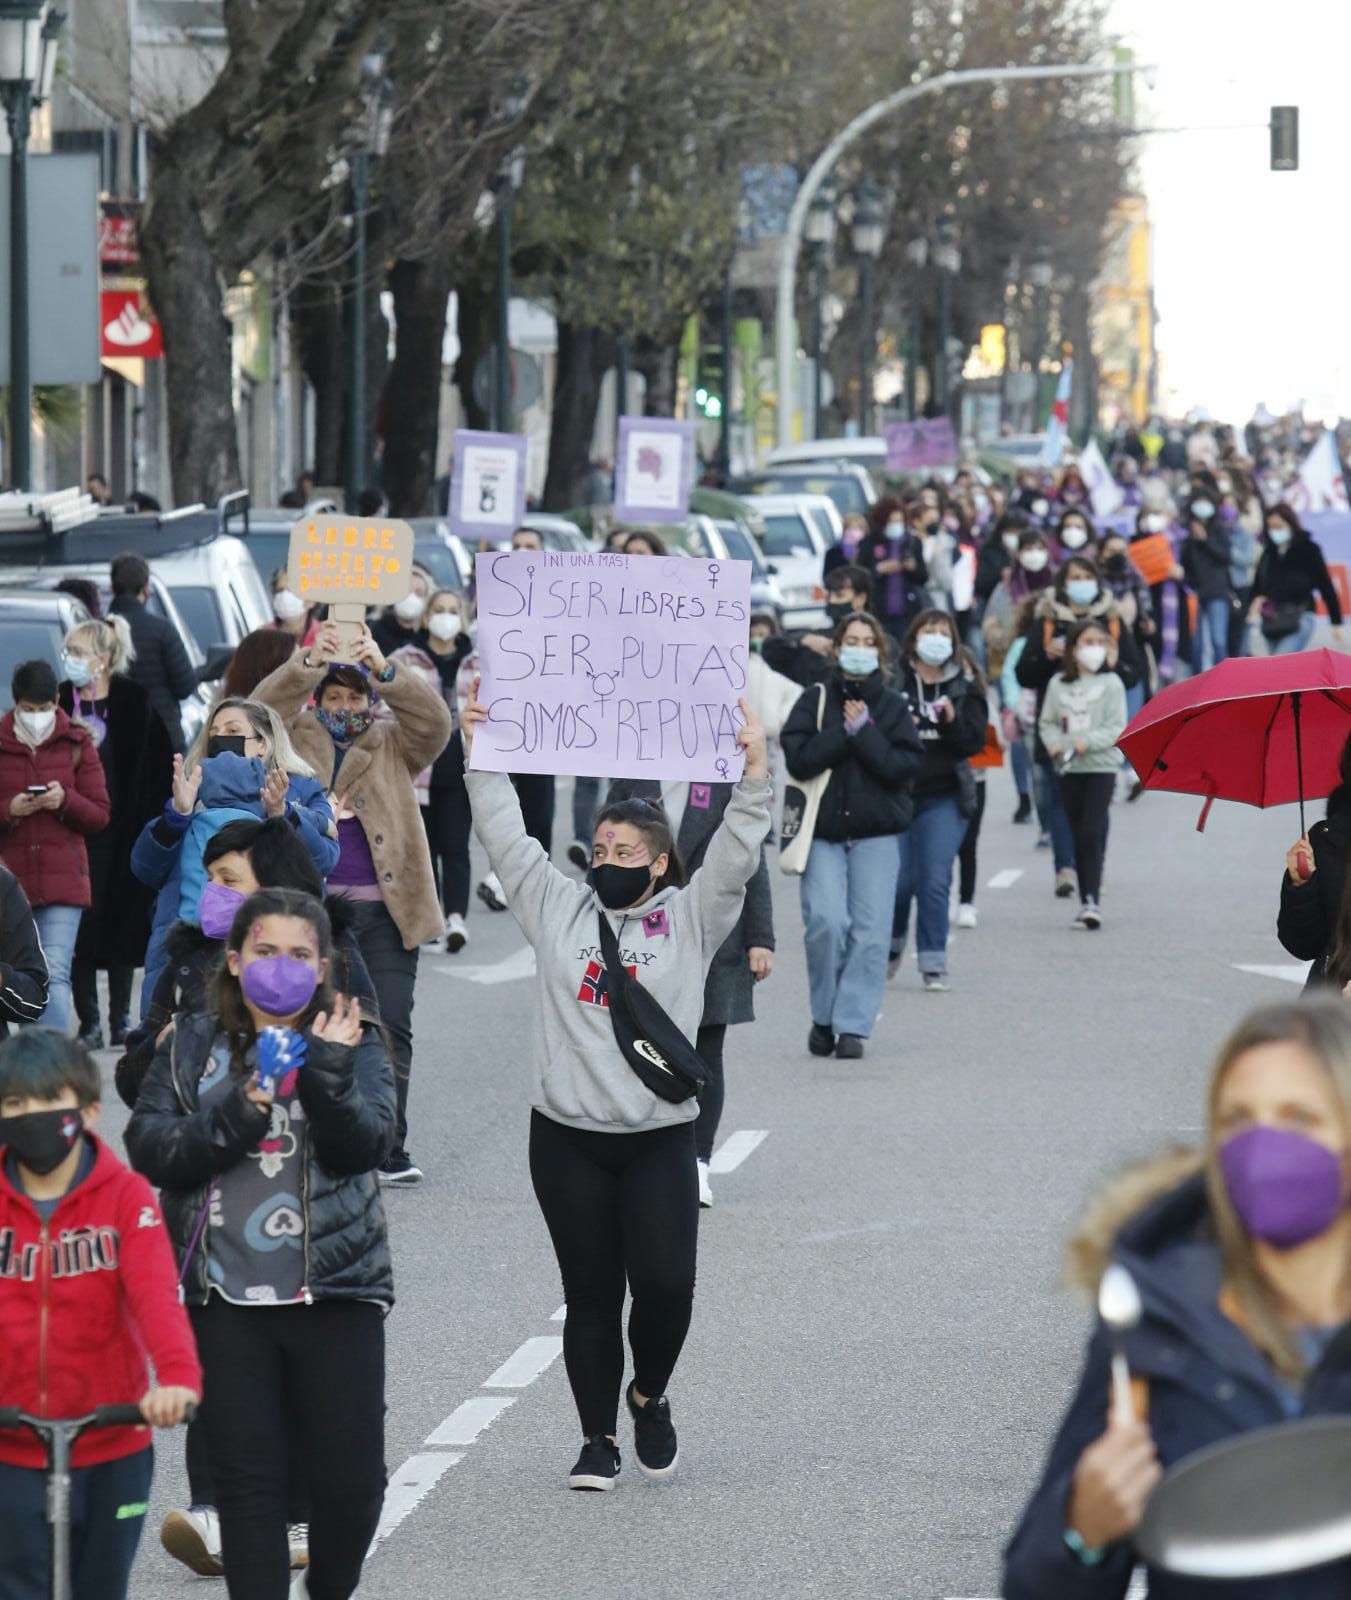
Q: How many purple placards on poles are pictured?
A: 2